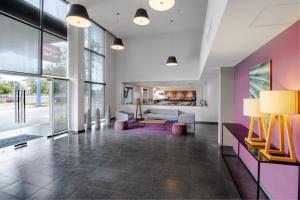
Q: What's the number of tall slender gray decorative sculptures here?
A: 3